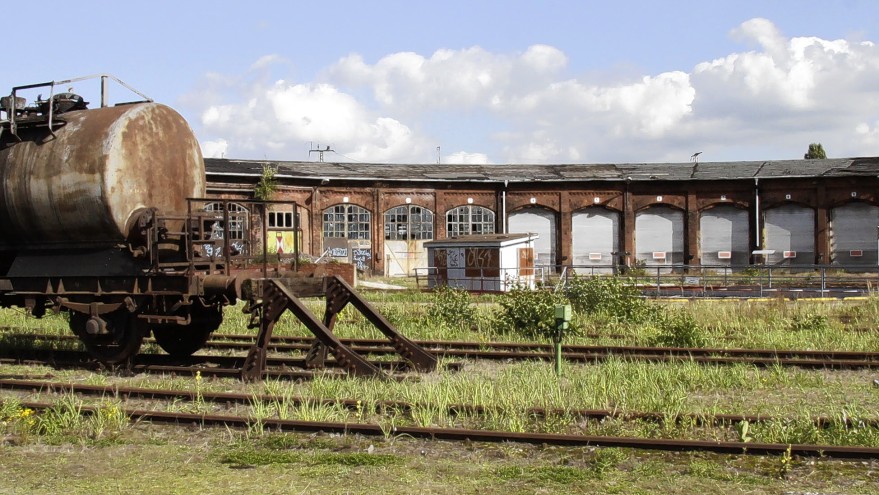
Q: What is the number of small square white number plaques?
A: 9